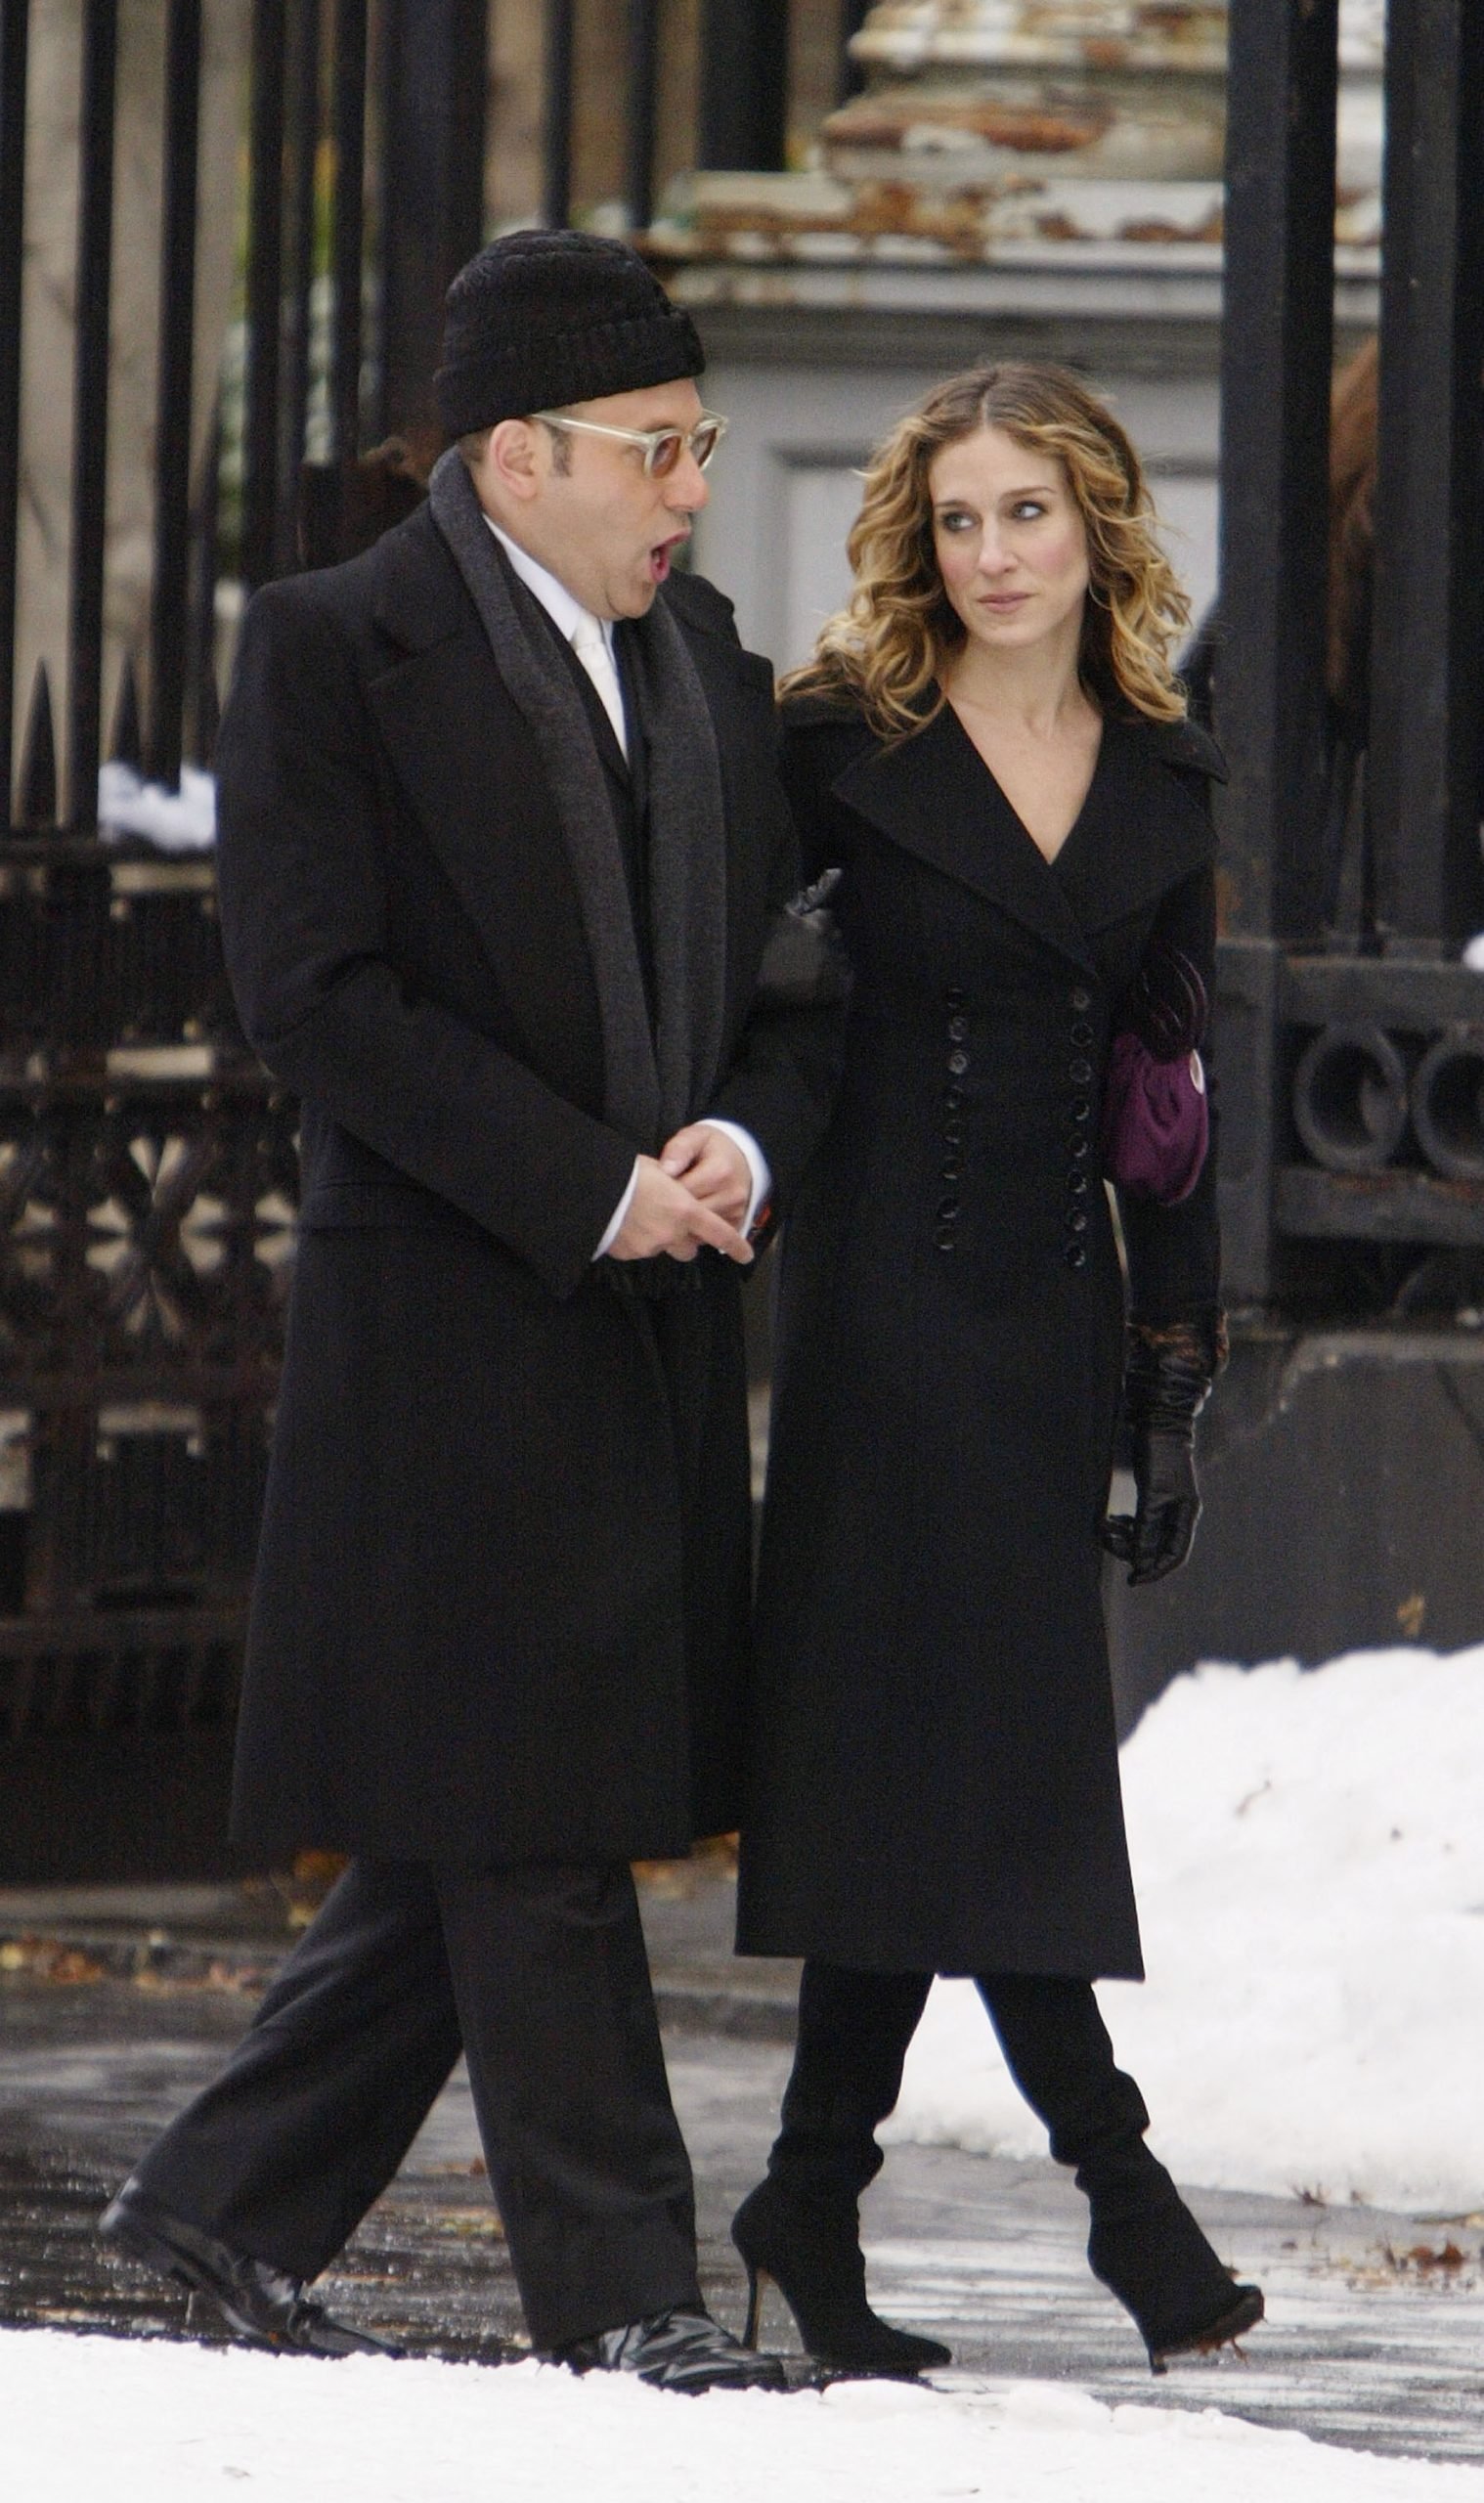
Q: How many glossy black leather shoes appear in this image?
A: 2